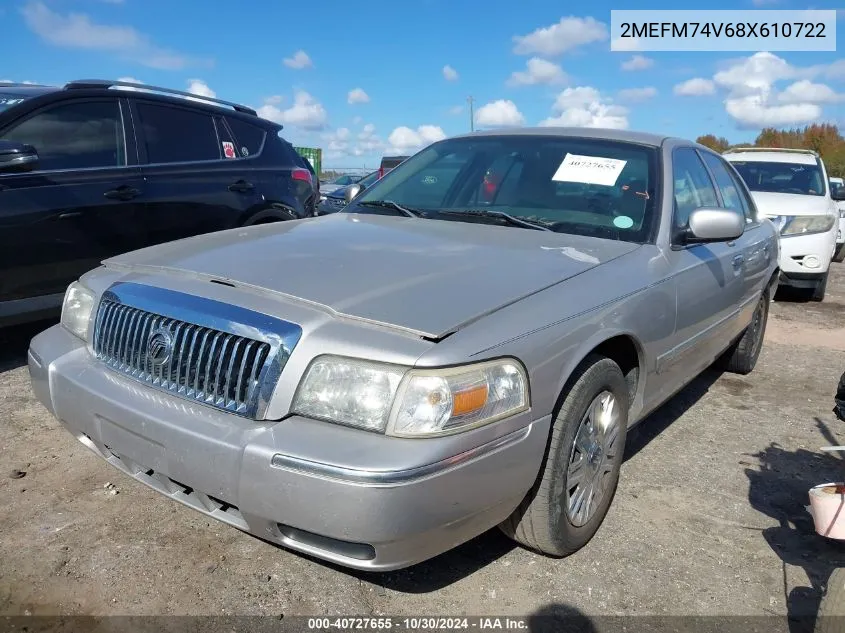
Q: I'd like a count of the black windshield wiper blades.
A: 2